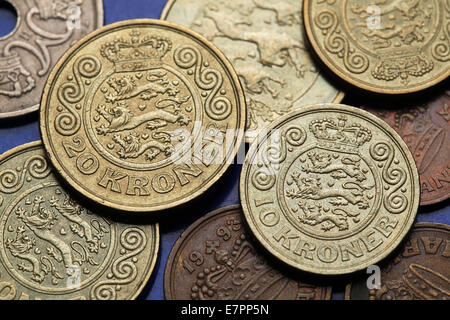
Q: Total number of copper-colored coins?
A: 3